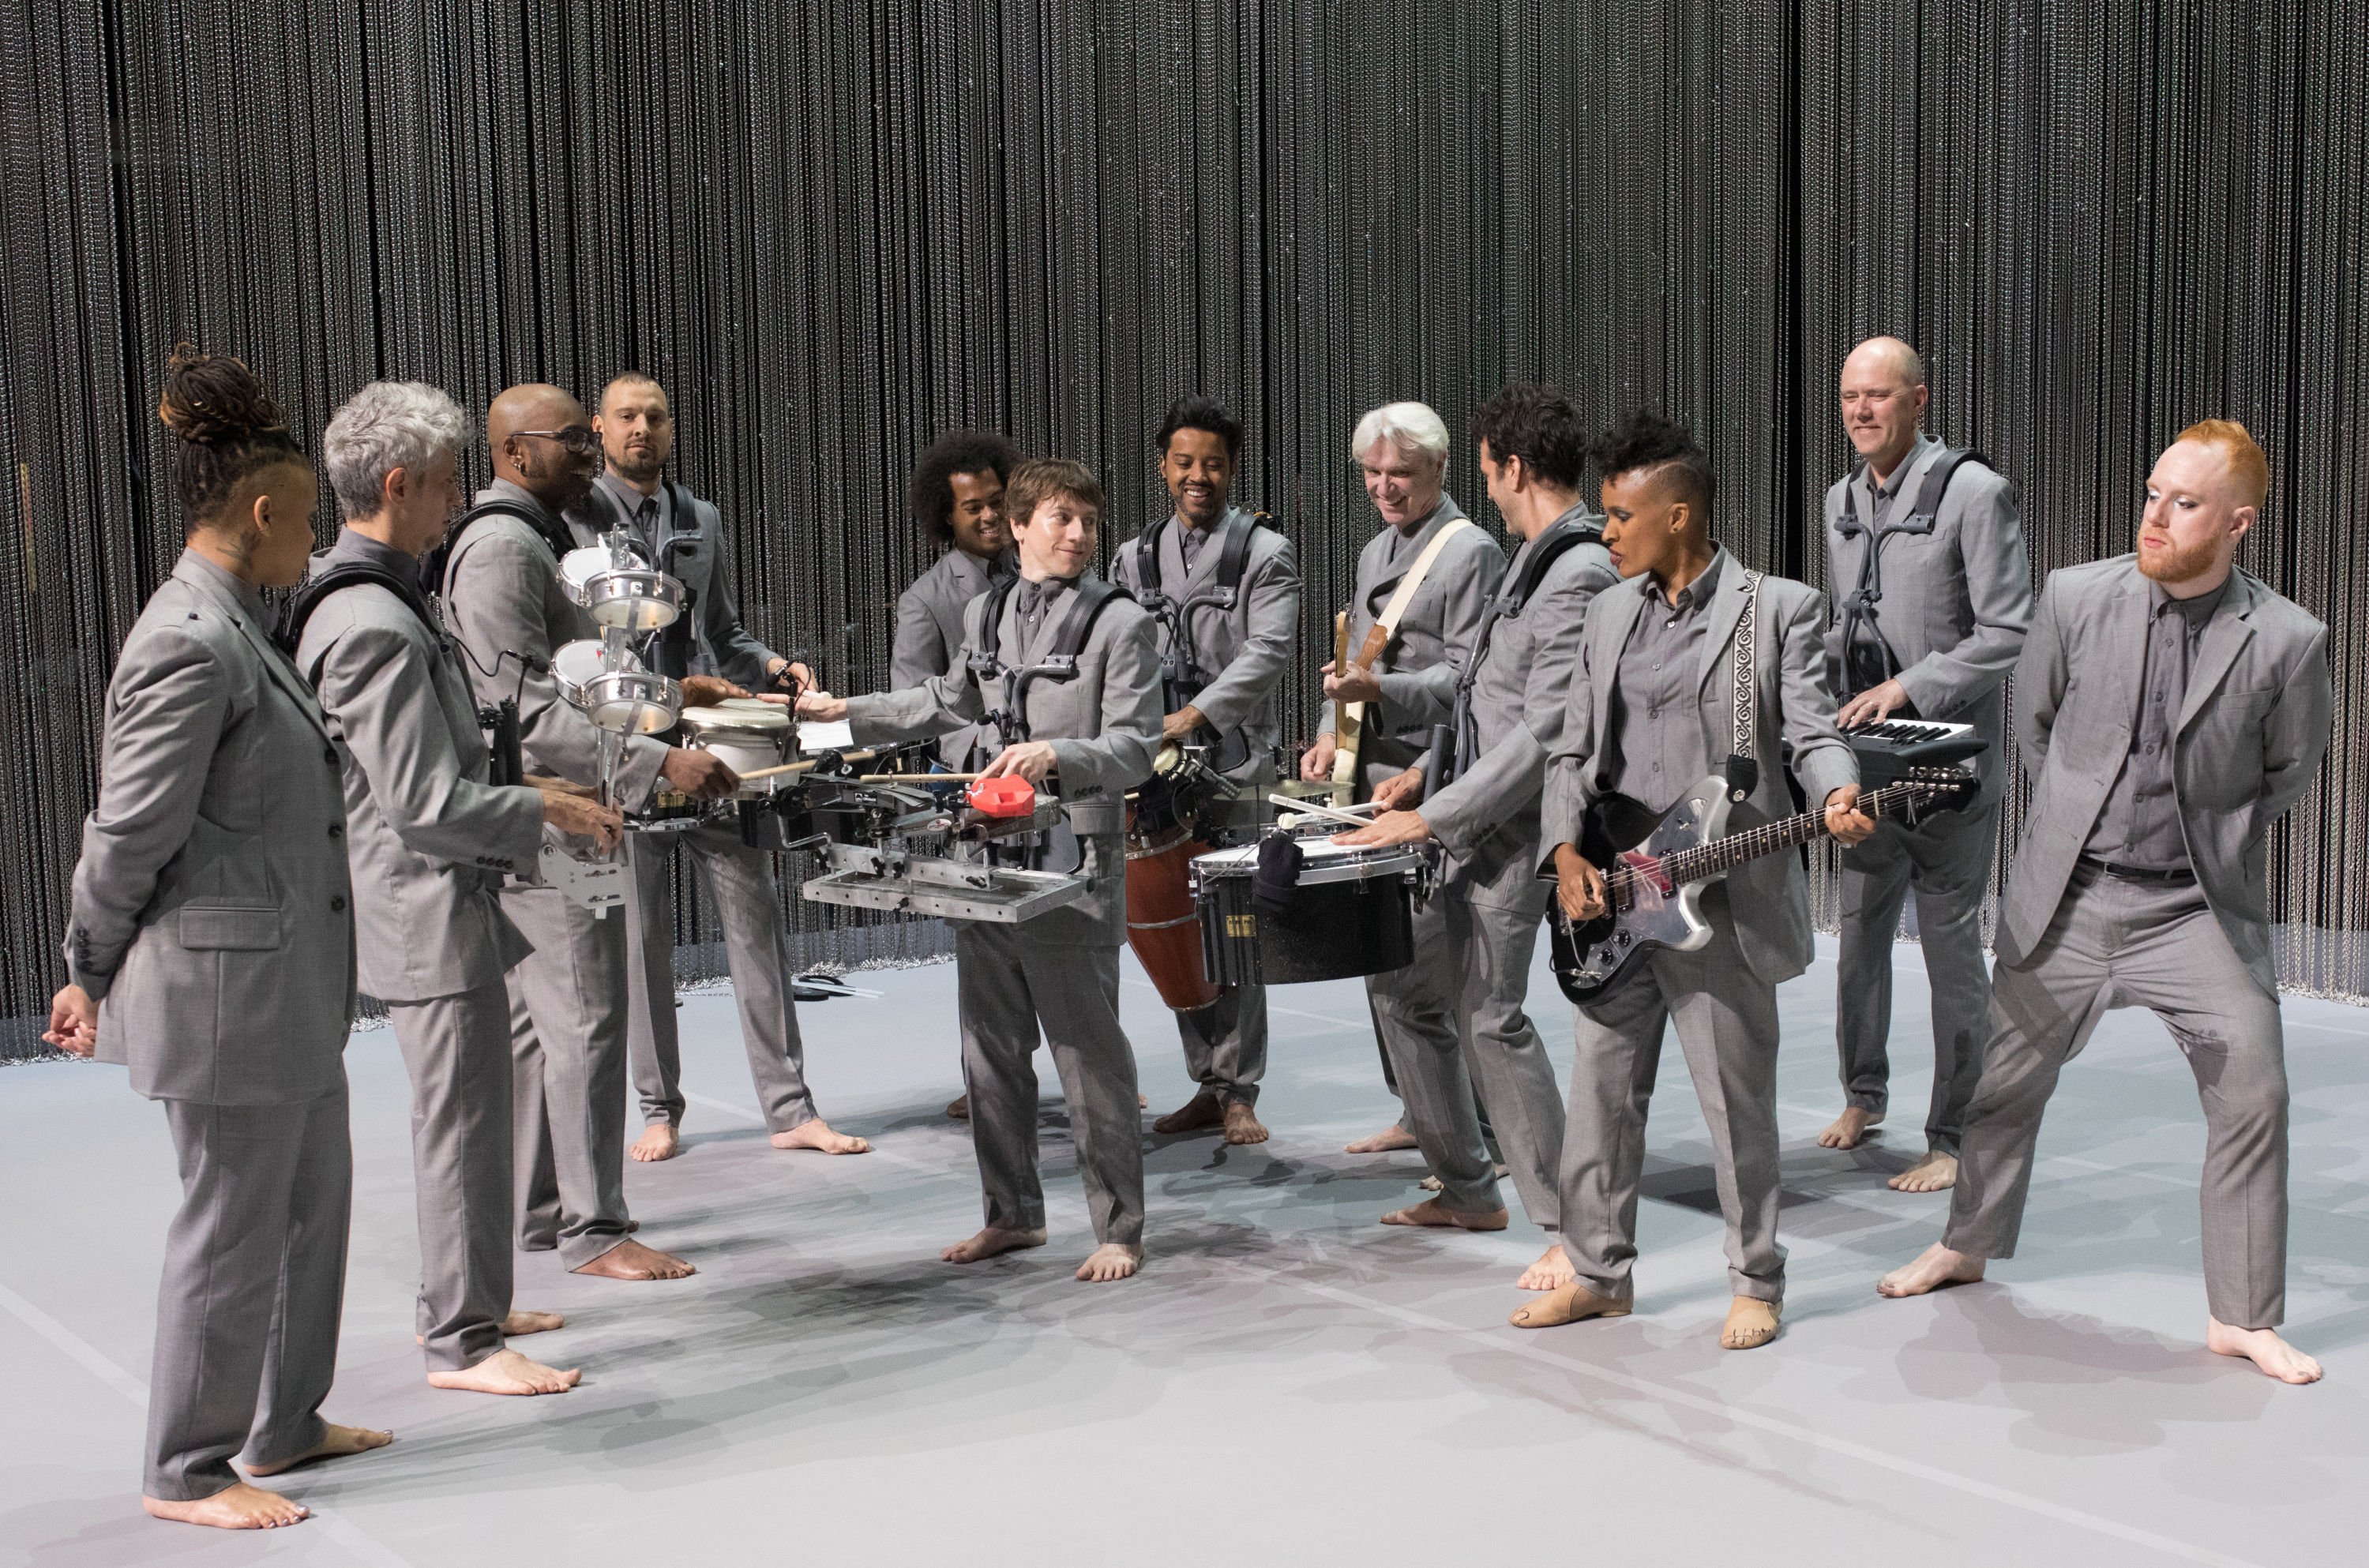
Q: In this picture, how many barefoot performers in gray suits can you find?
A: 11